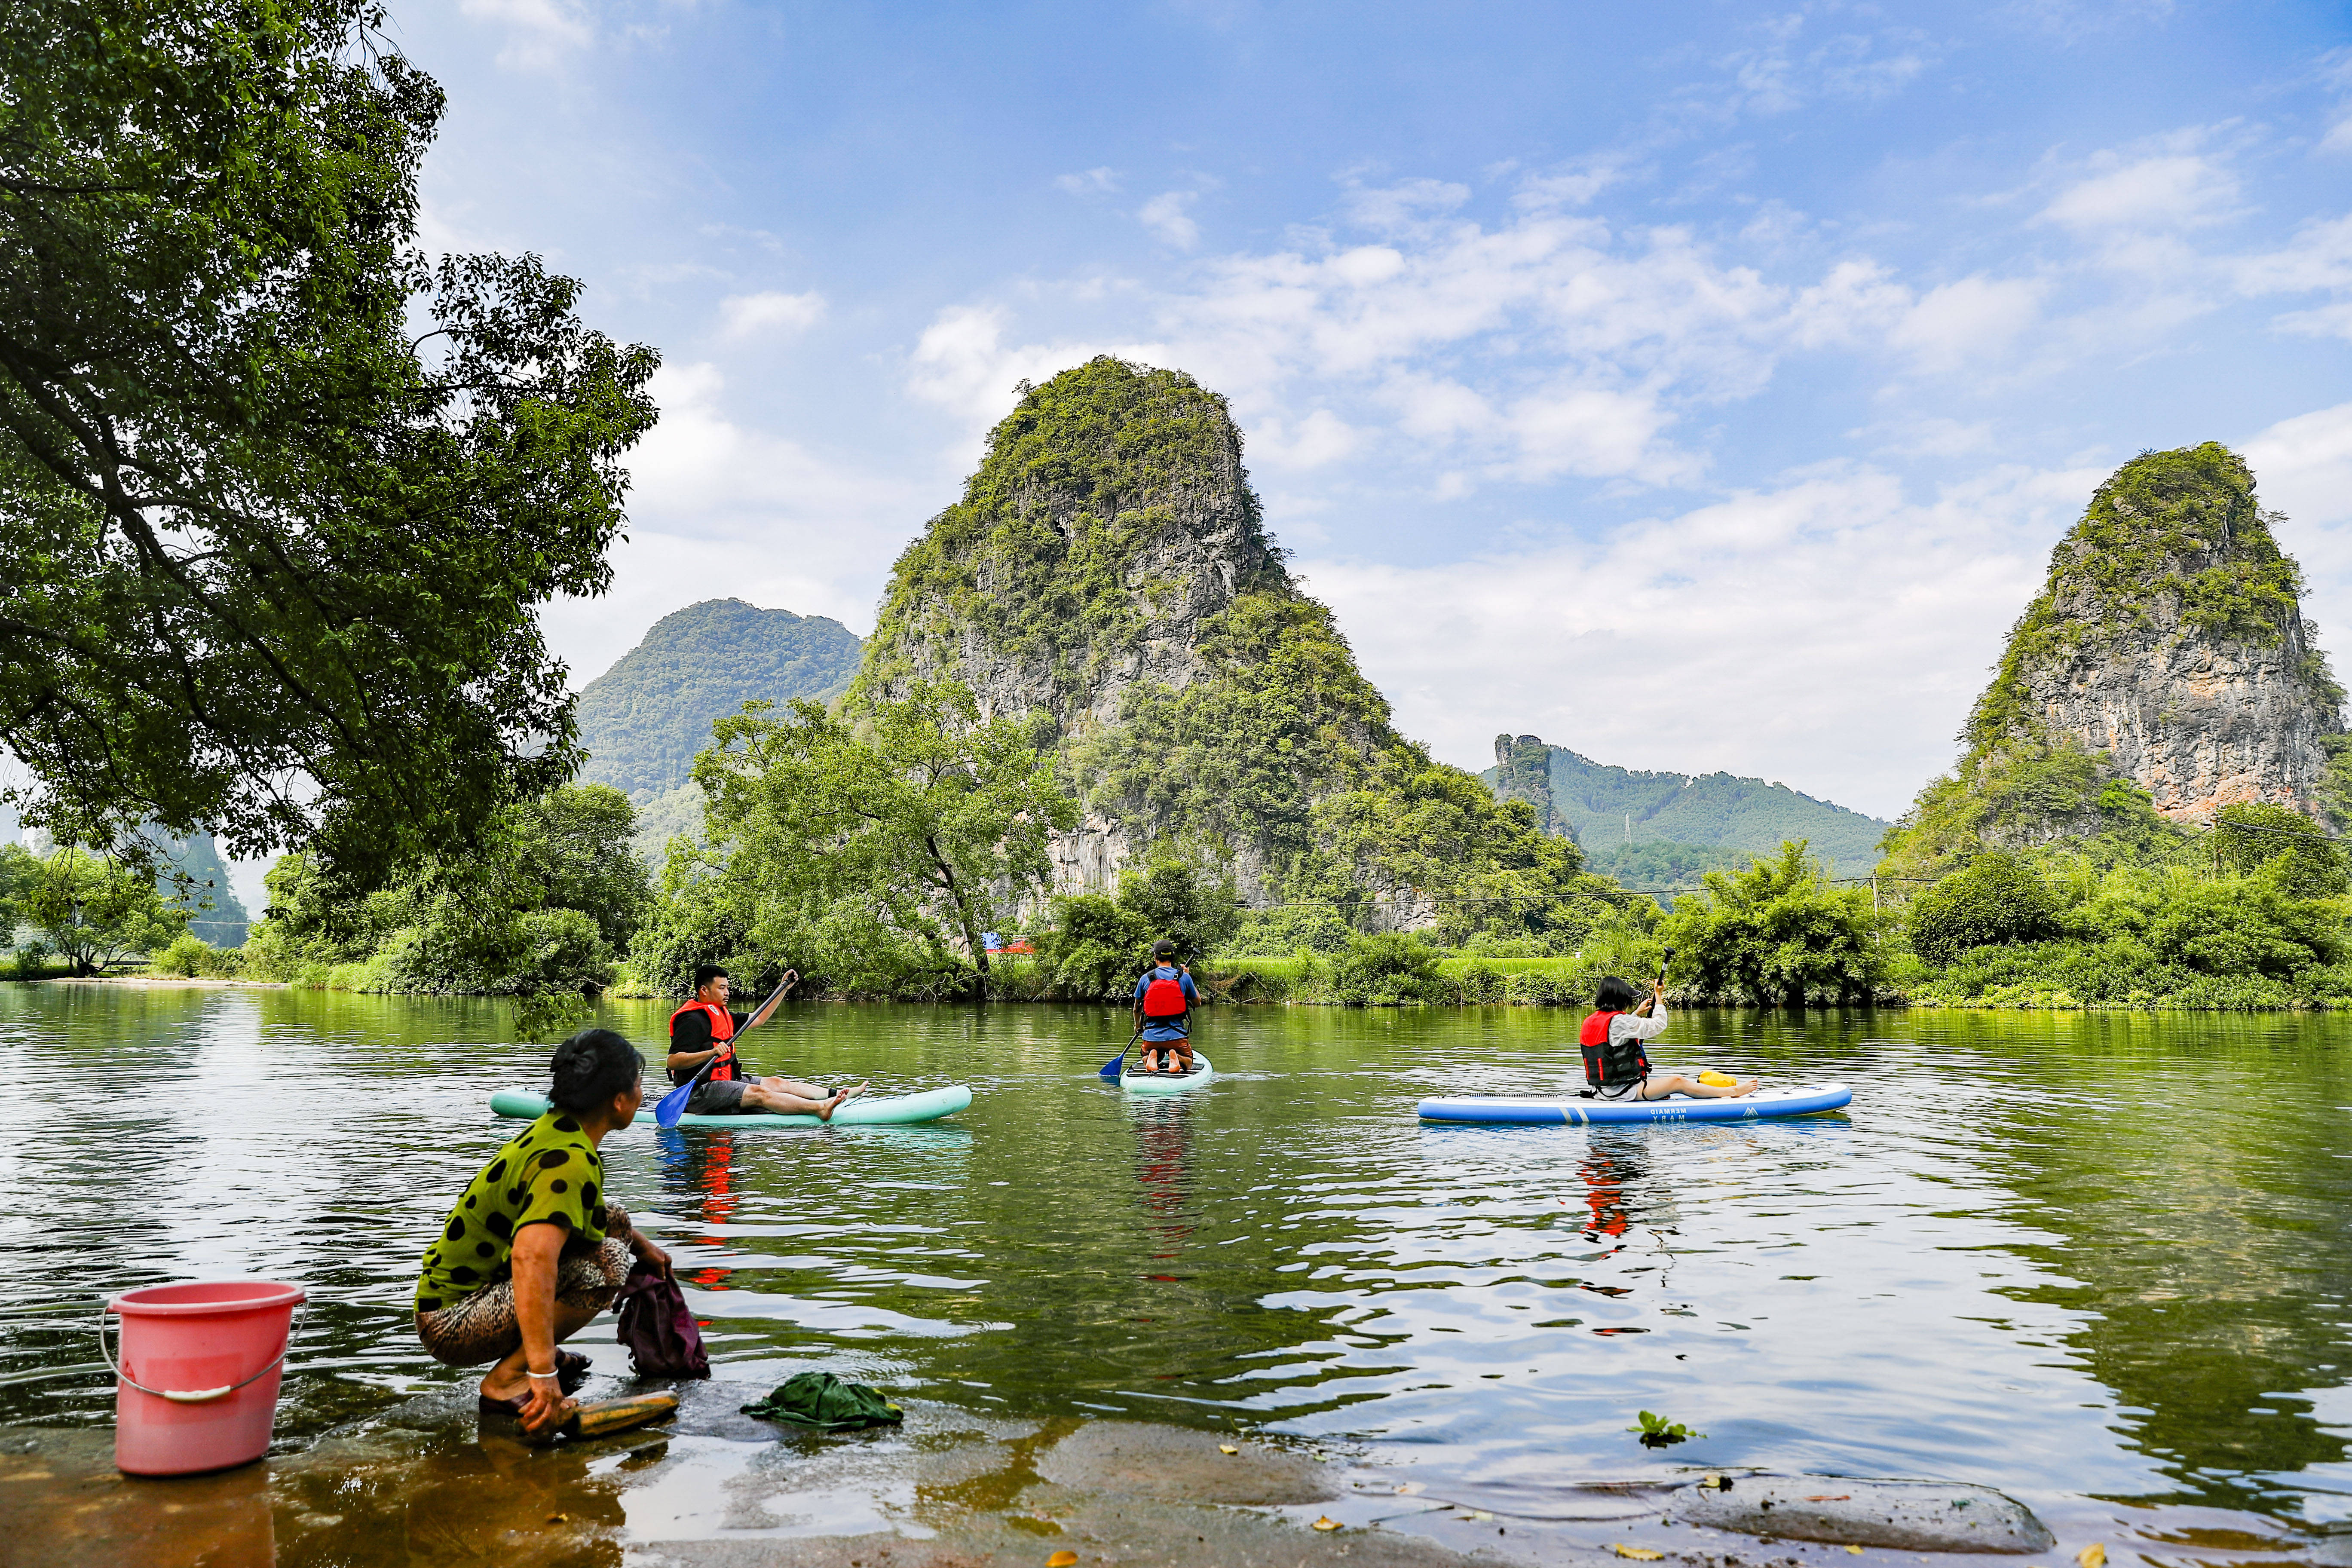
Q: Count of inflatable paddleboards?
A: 3